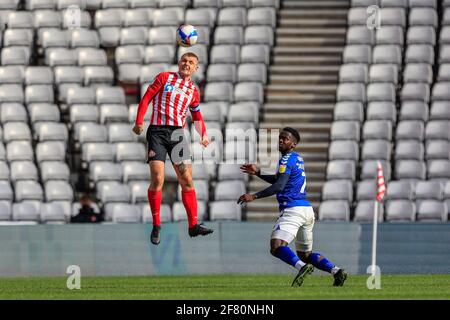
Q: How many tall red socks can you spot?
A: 2